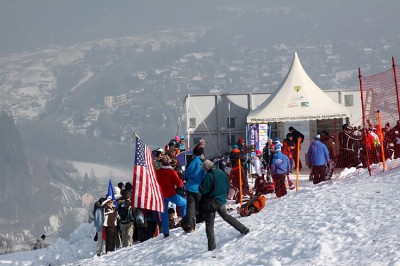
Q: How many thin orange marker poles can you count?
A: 3